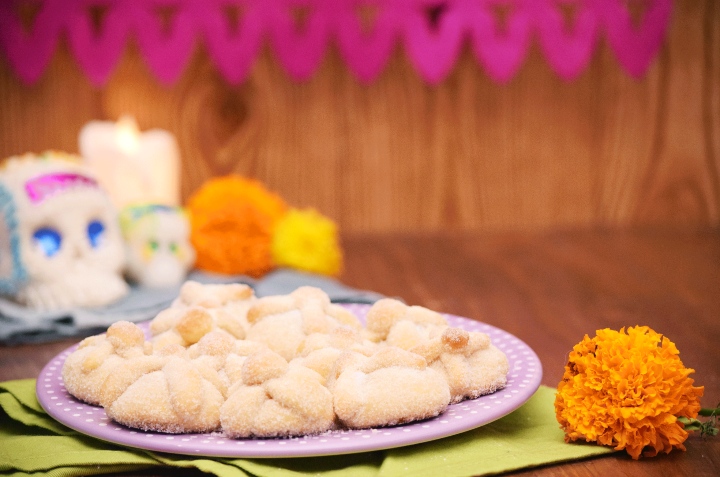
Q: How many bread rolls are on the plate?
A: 11